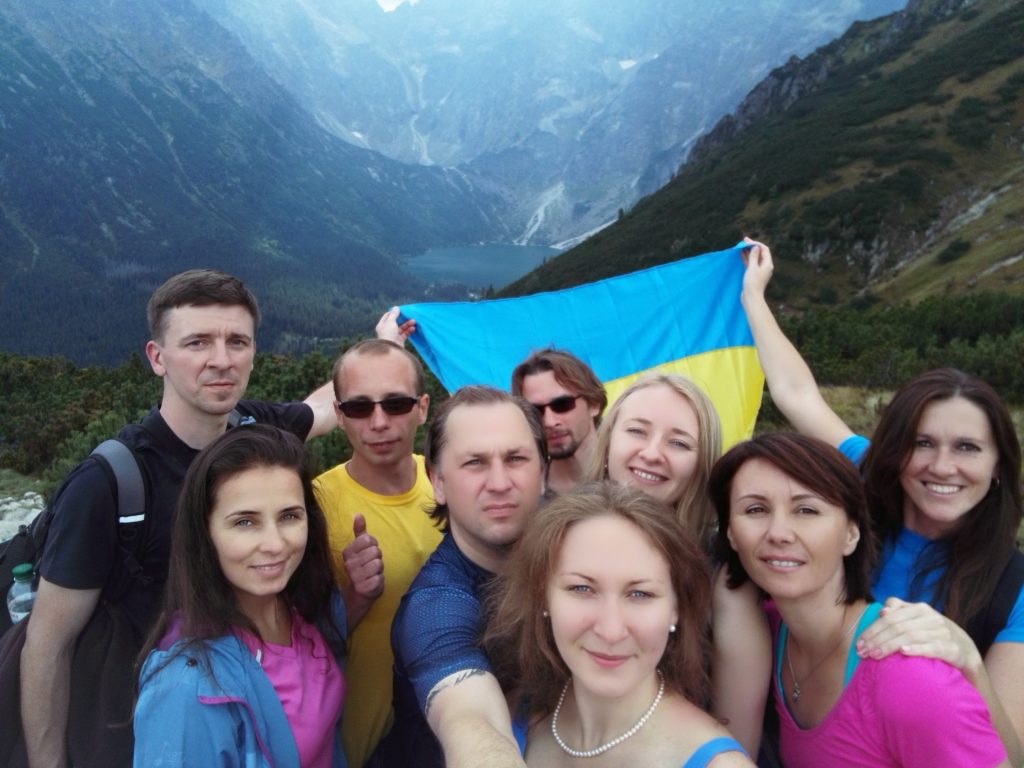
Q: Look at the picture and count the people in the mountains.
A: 9